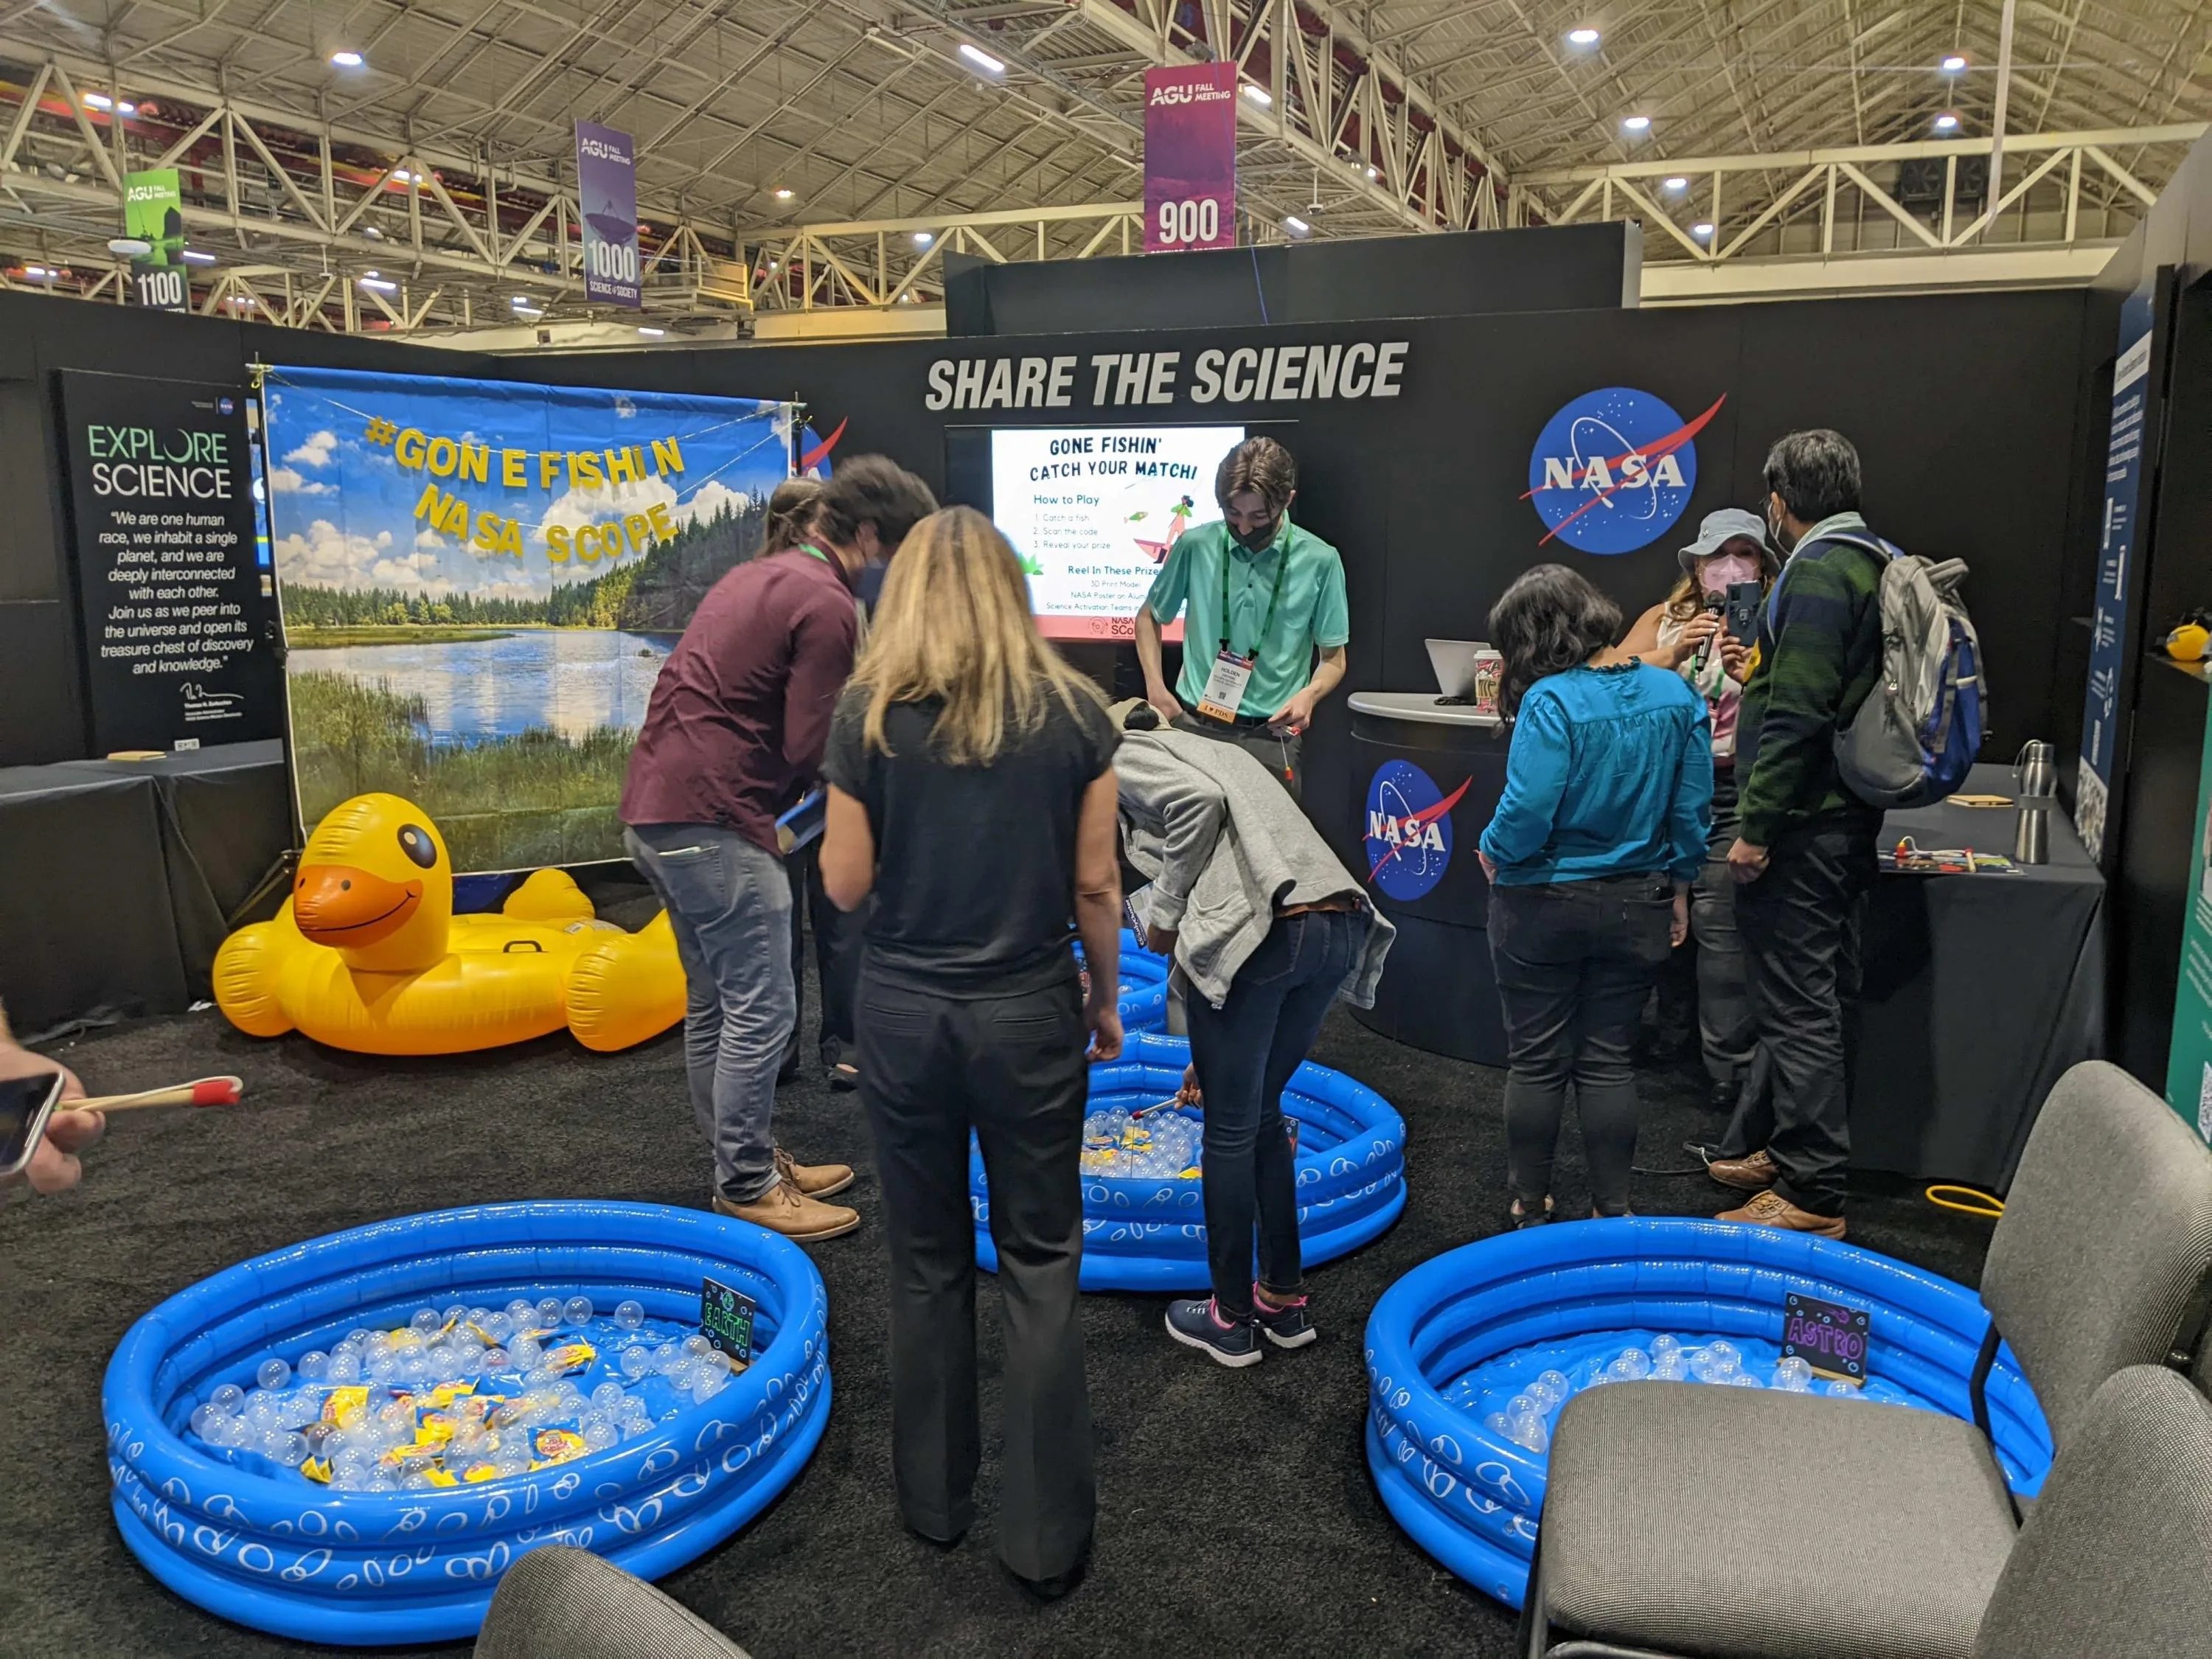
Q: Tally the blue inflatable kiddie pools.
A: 4